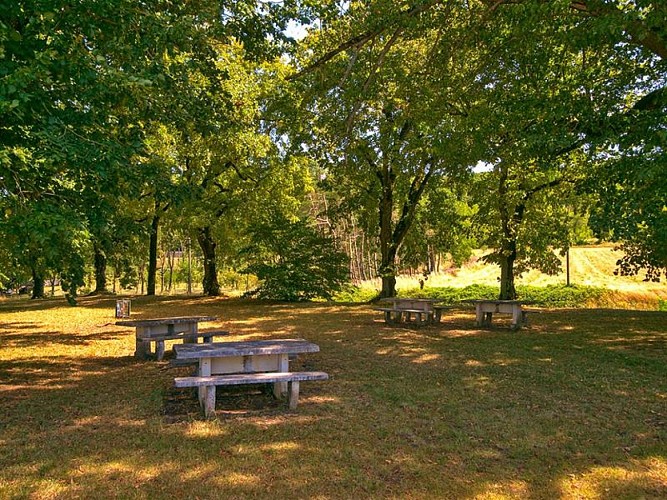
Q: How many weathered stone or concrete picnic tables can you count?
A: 4